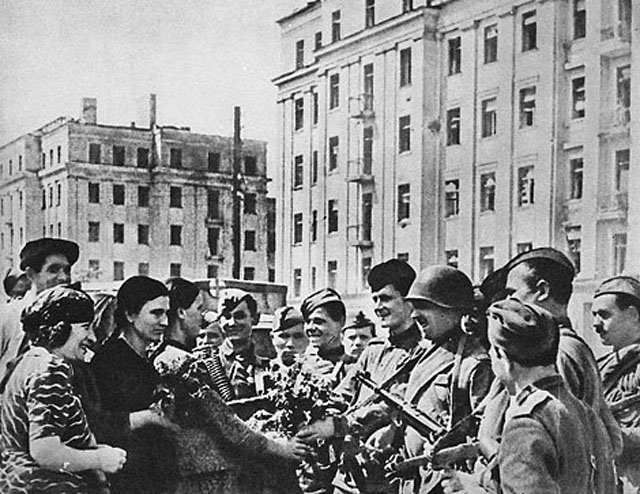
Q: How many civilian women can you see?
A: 3